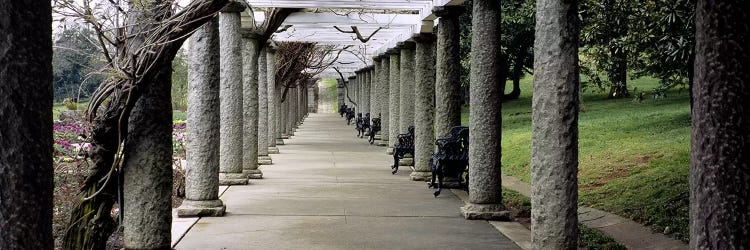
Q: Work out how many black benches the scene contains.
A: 6